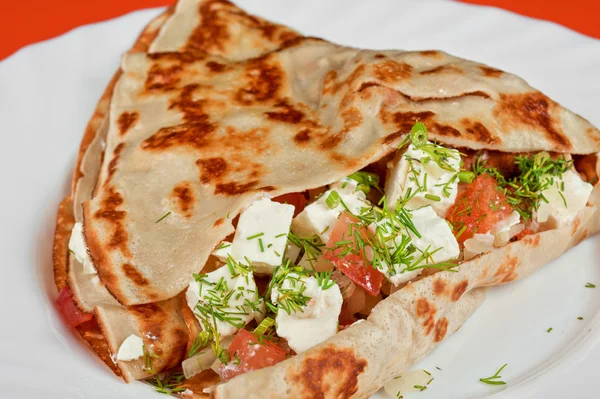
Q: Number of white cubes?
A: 7